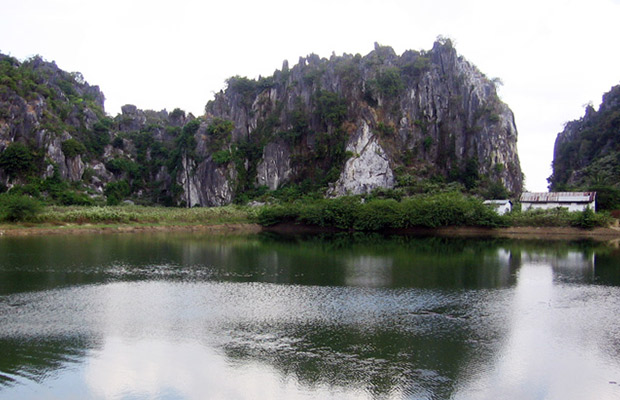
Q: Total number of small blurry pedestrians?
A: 0